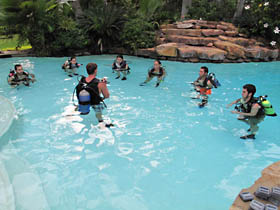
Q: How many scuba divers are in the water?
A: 7